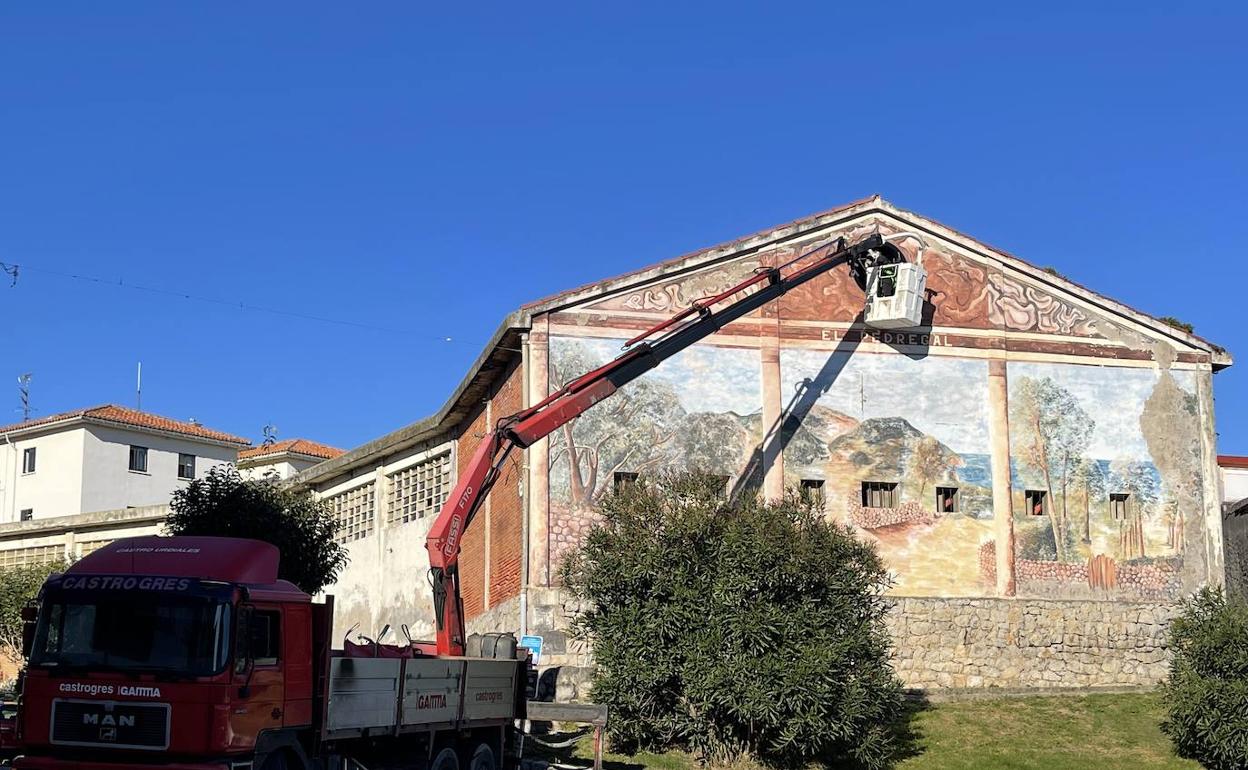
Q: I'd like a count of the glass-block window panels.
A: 4